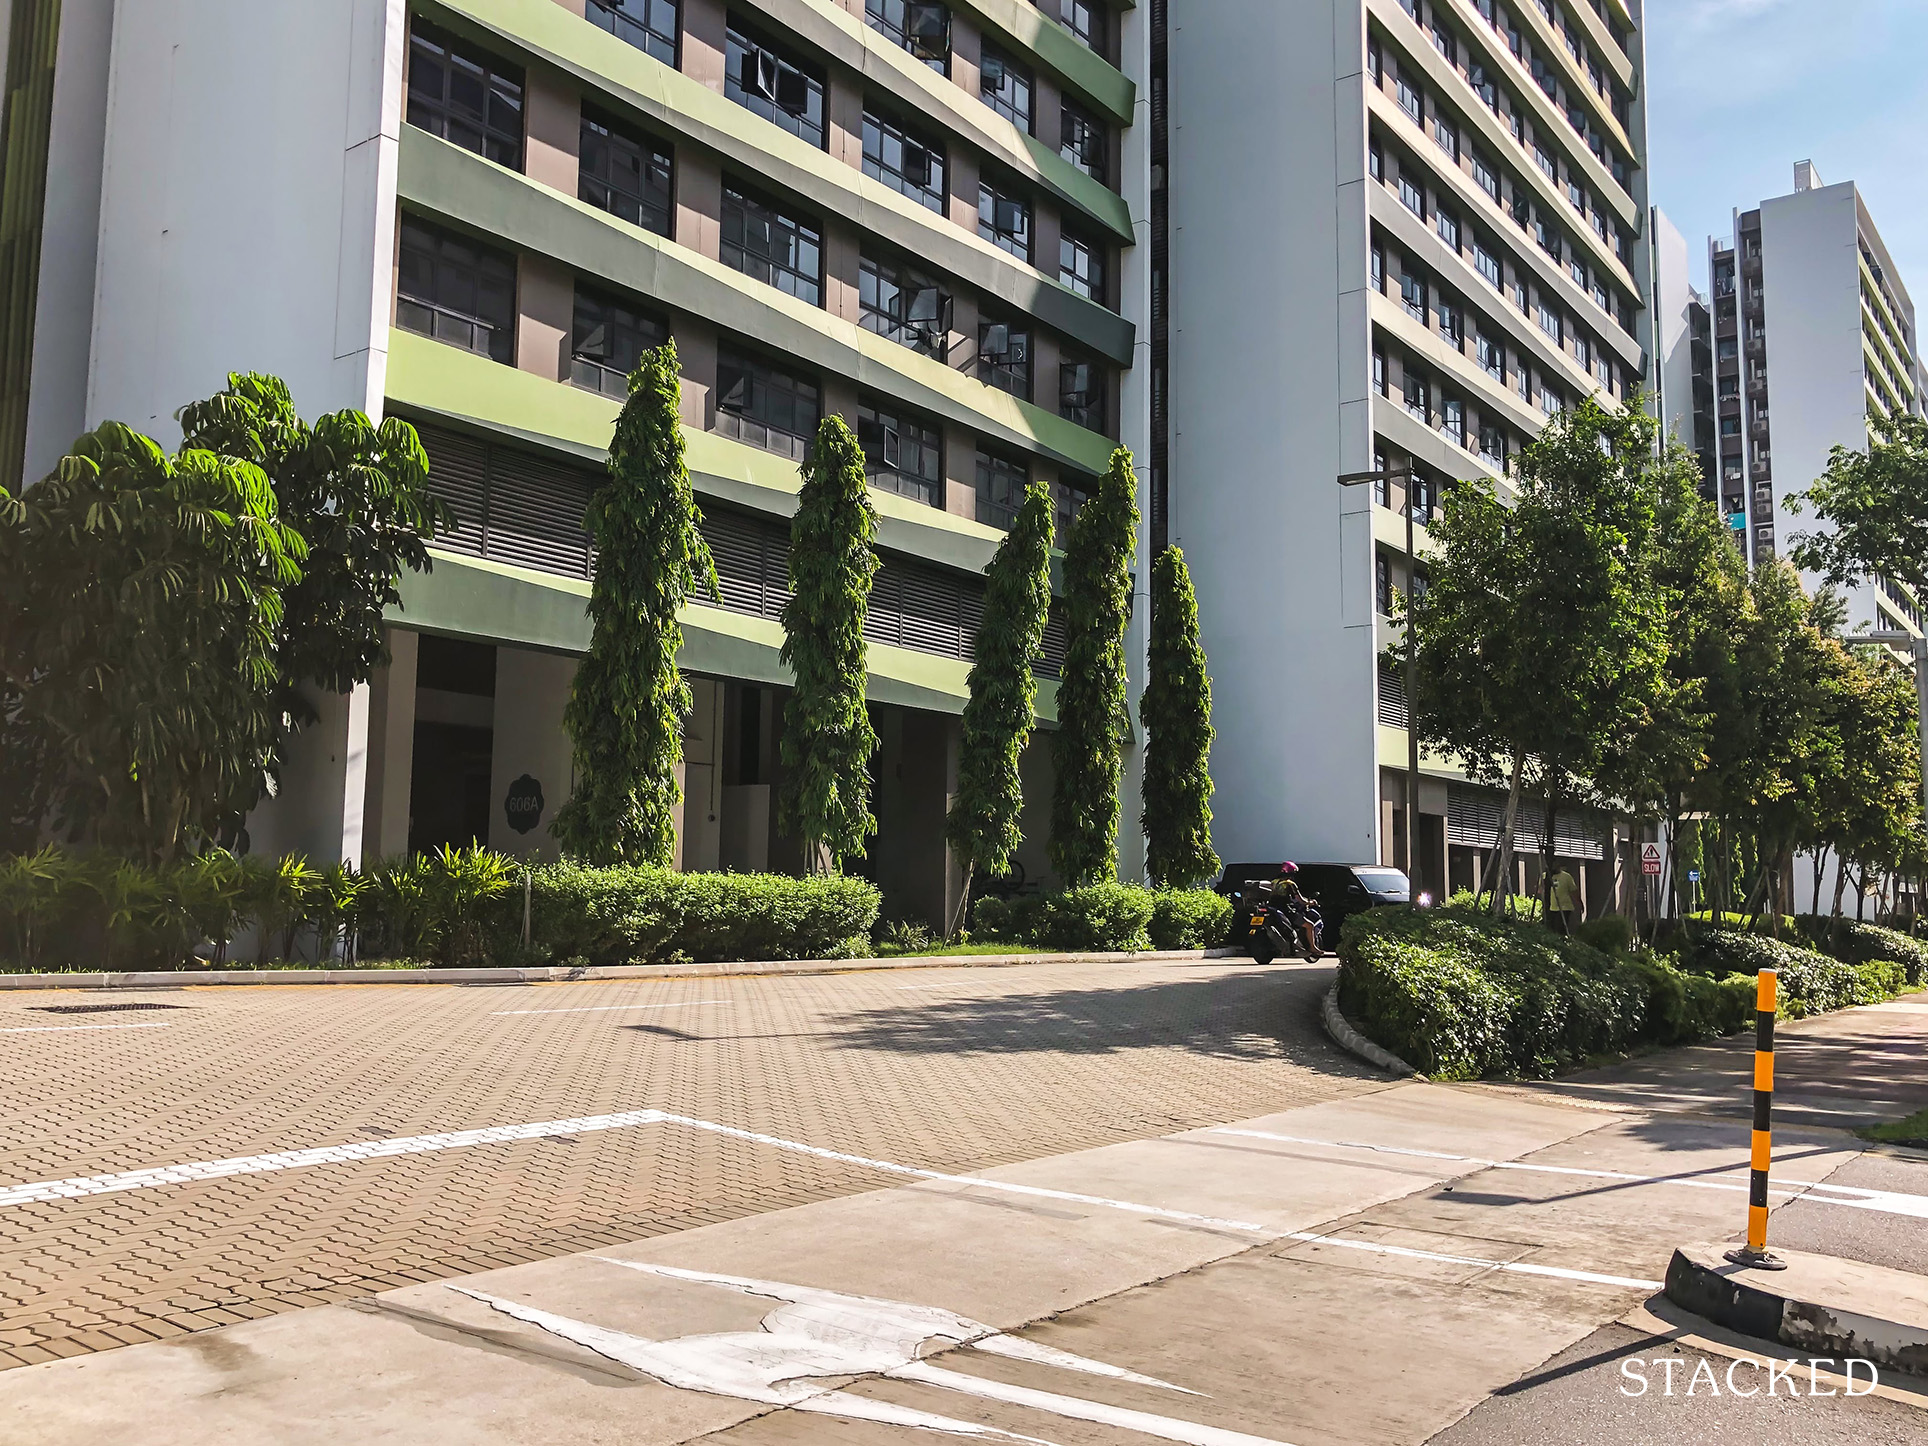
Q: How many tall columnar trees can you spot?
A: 5